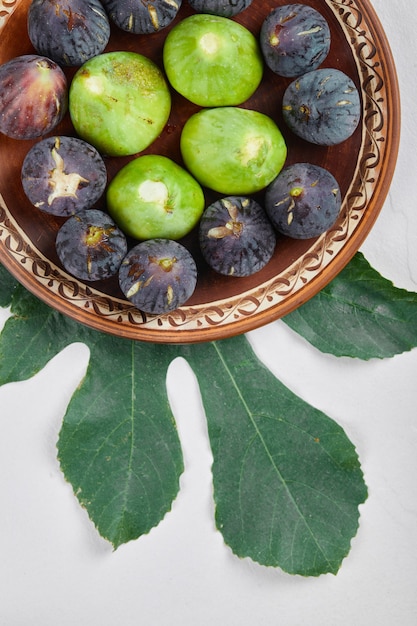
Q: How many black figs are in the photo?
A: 11